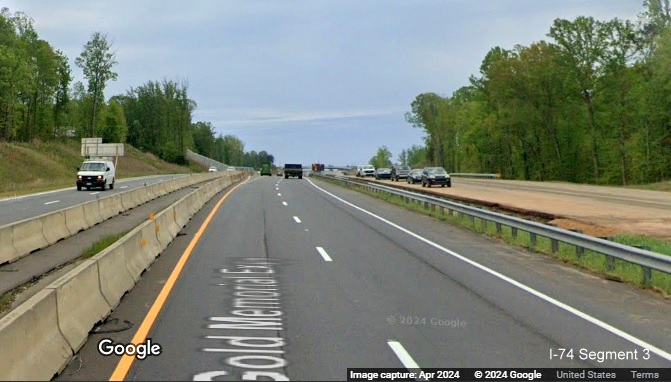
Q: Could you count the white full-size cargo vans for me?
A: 1